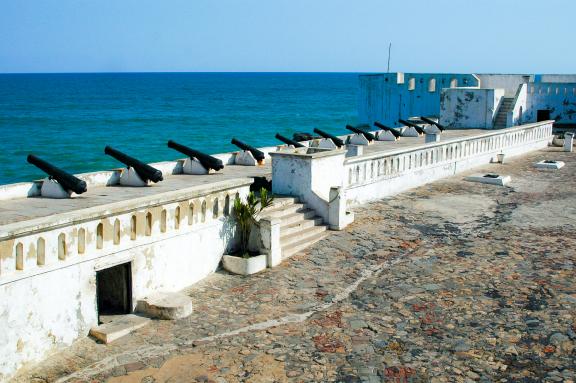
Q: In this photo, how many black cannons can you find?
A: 10